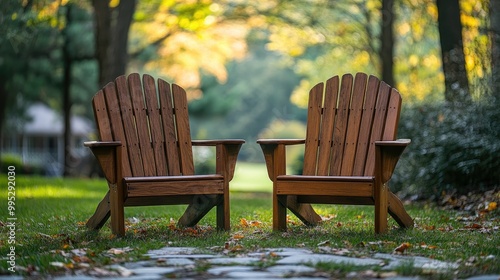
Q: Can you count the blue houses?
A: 0